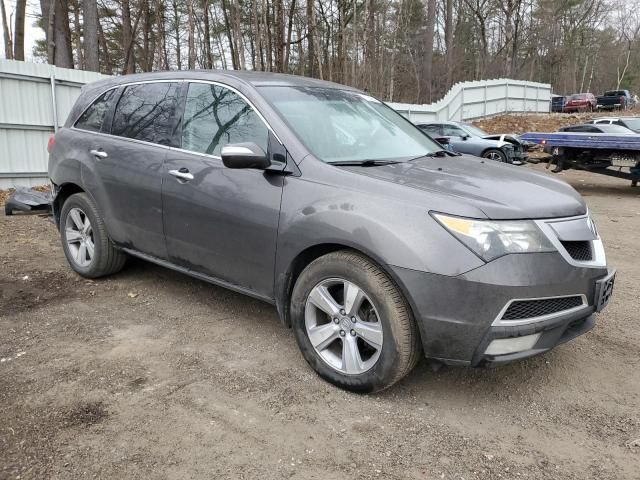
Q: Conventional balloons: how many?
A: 0